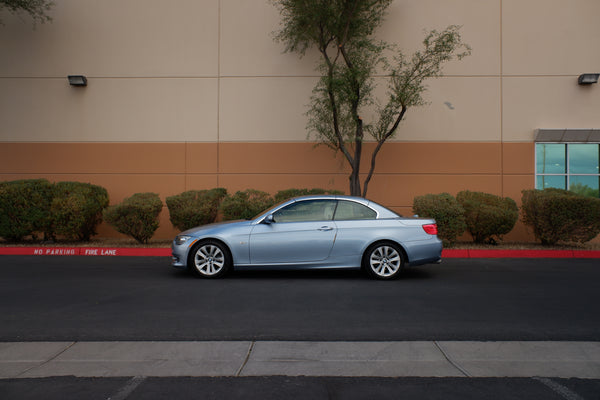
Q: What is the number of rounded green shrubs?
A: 9